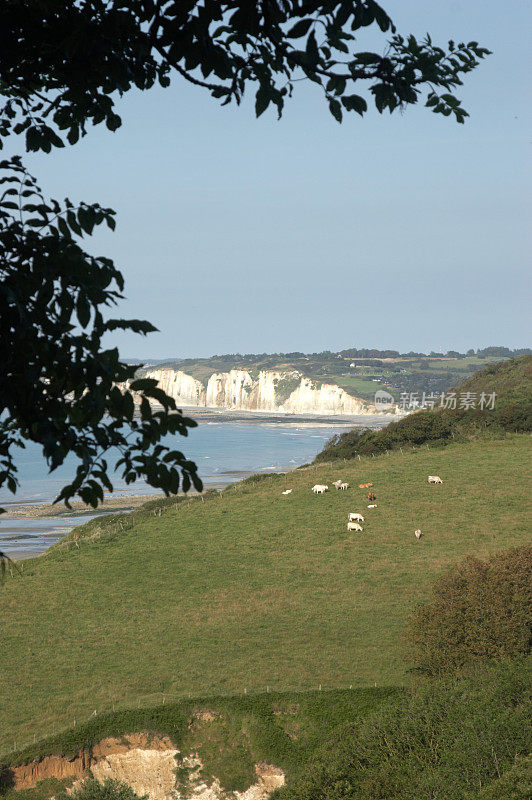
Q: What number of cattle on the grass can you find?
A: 11